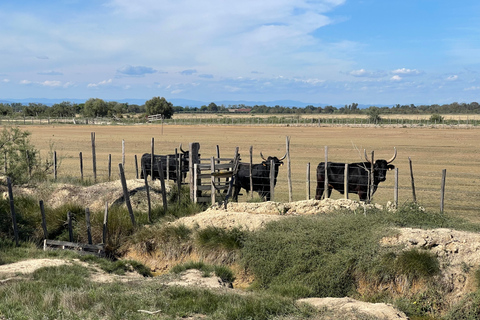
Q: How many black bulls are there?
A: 3